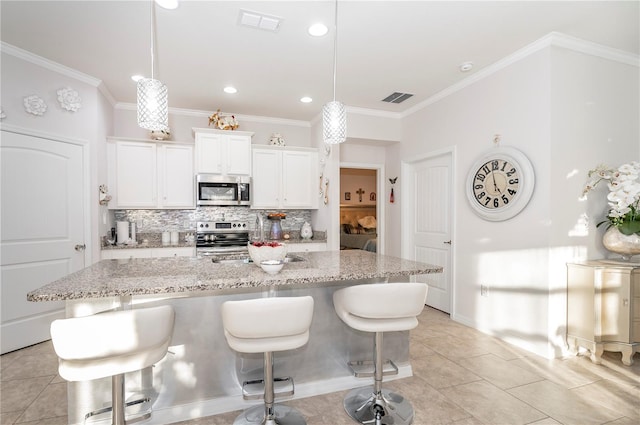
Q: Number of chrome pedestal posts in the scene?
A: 3